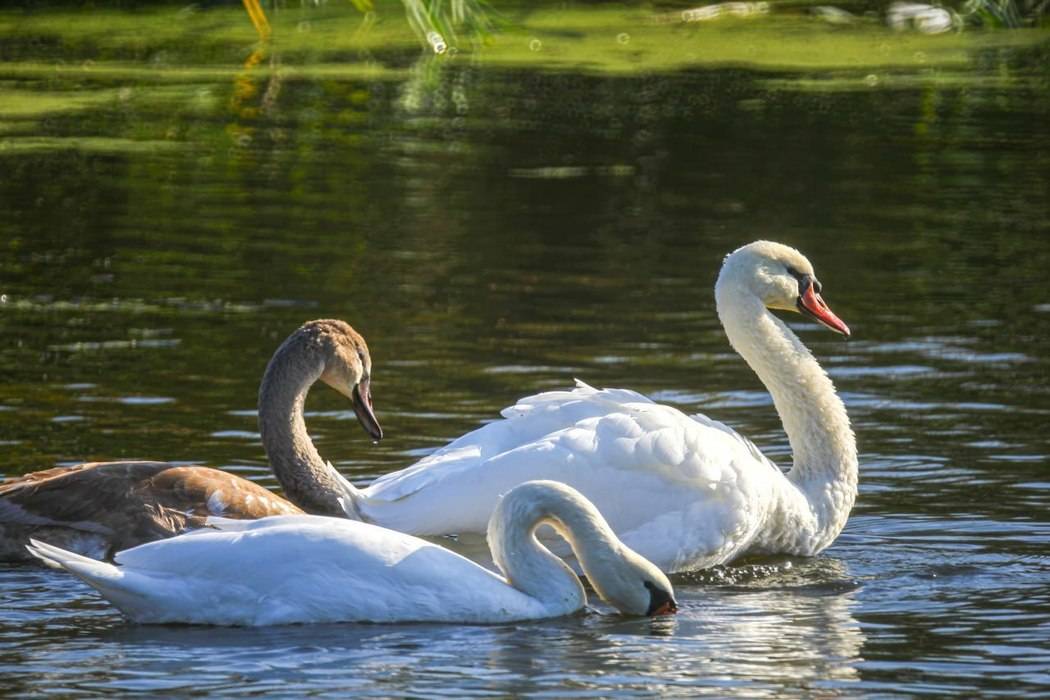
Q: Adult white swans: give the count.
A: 2